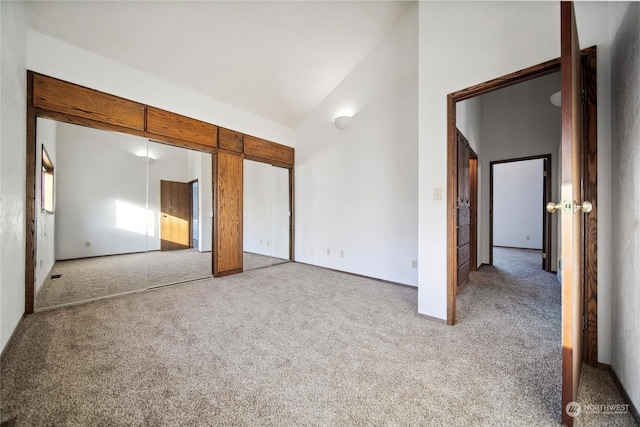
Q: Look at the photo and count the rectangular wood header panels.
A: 4